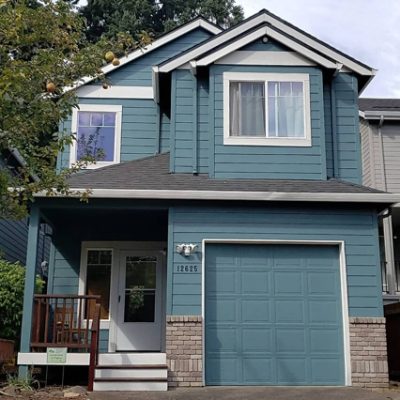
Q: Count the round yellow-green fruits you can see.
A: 3